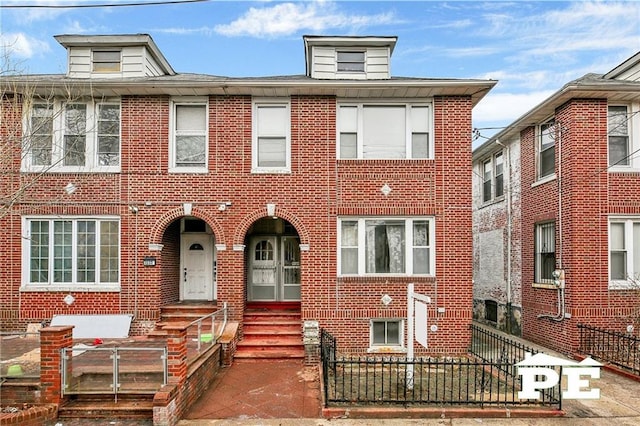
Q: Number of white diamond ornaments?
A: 4